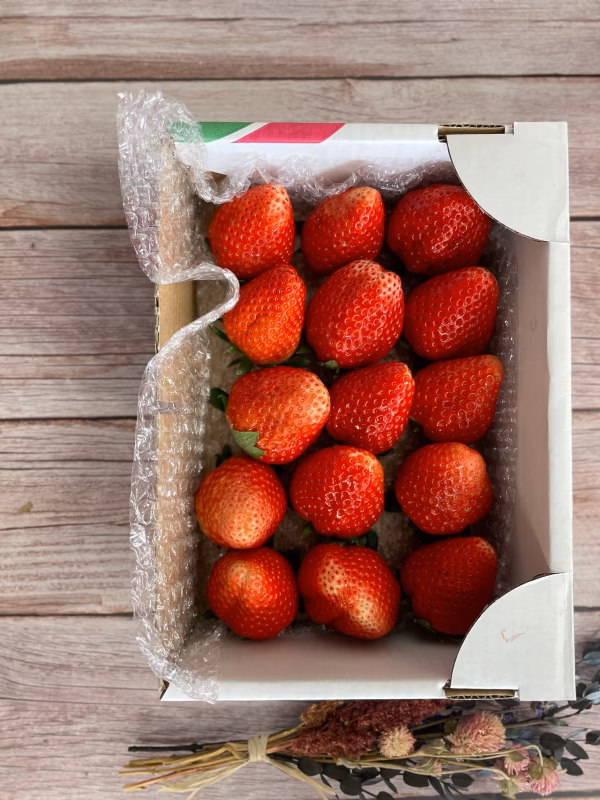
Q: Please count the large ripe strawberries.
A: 15